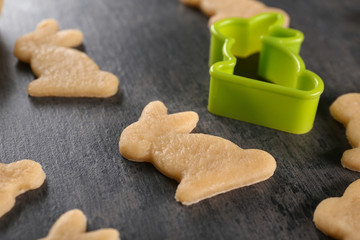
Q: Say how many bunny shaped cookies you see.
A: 7